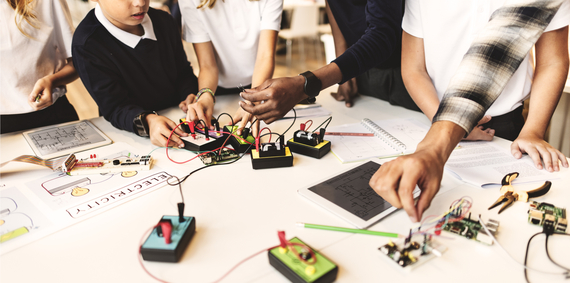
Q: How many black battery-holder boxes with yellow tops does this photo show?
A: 2